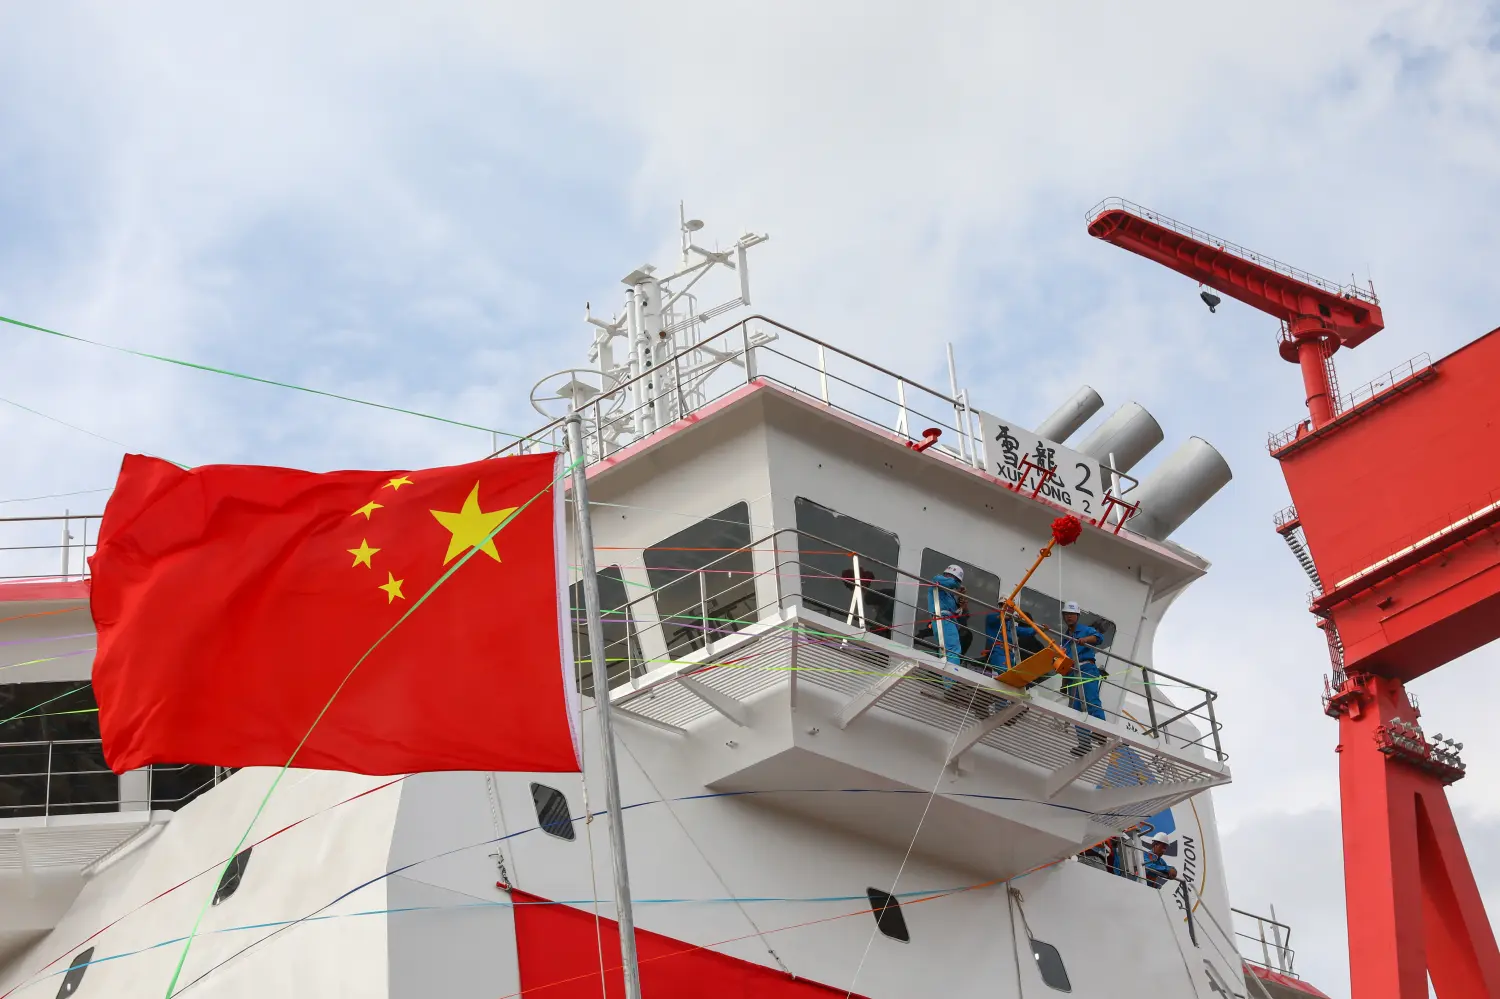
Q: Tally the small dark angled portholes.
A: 5